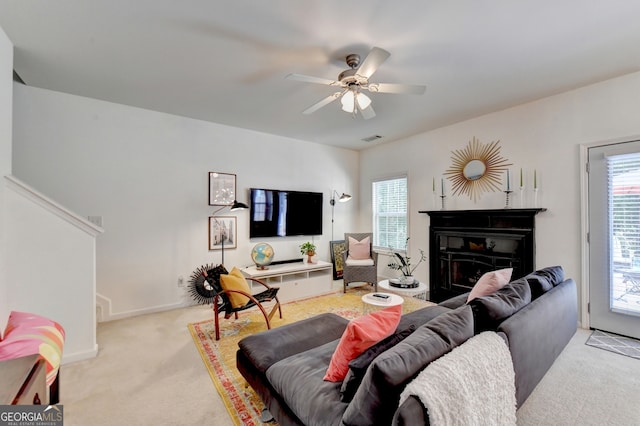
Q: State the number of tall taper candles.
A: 5